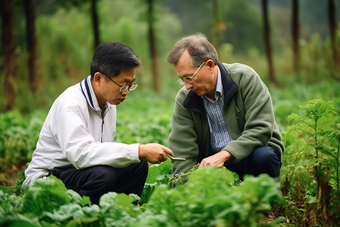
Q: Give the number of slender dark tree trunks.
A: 7